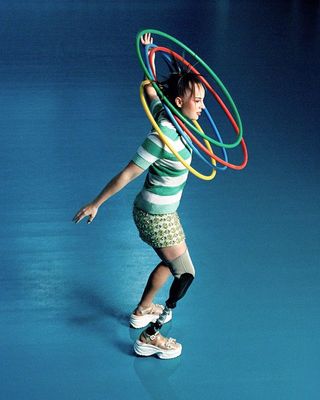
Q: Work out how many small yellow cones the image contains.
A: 0